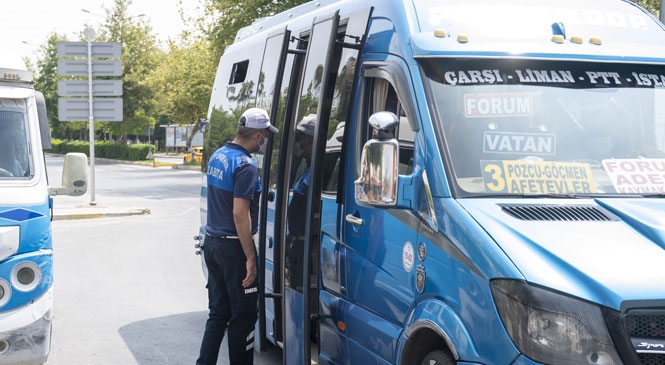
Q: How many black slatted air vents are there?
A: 1